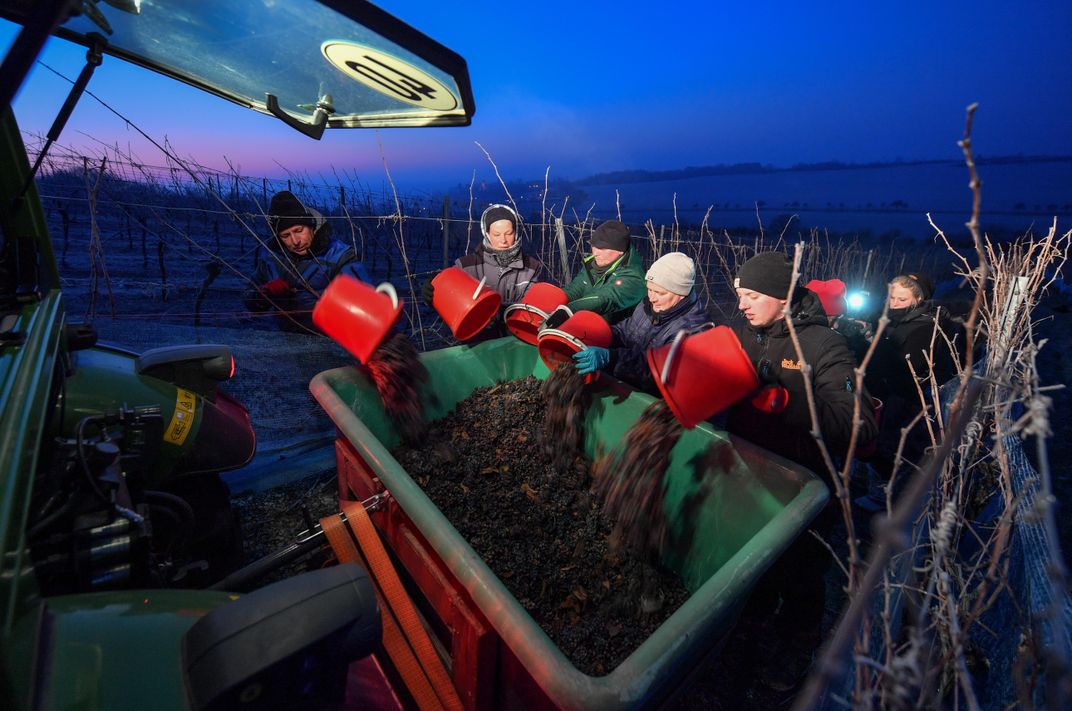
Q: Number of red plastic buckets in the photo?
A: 5